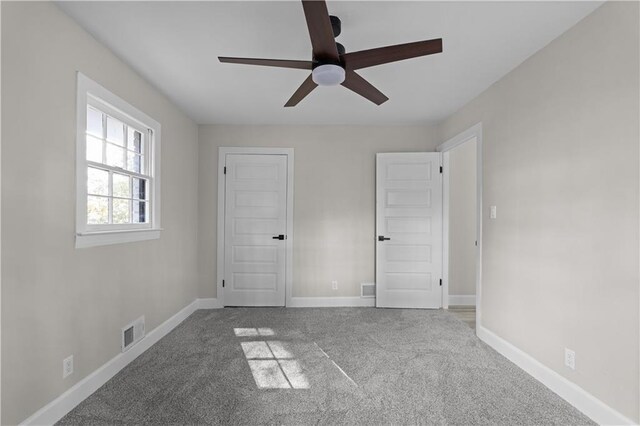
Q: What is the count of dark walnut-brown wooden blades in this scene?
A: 5